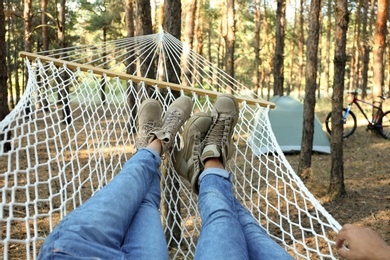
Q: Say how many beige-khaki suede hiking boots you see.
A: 4